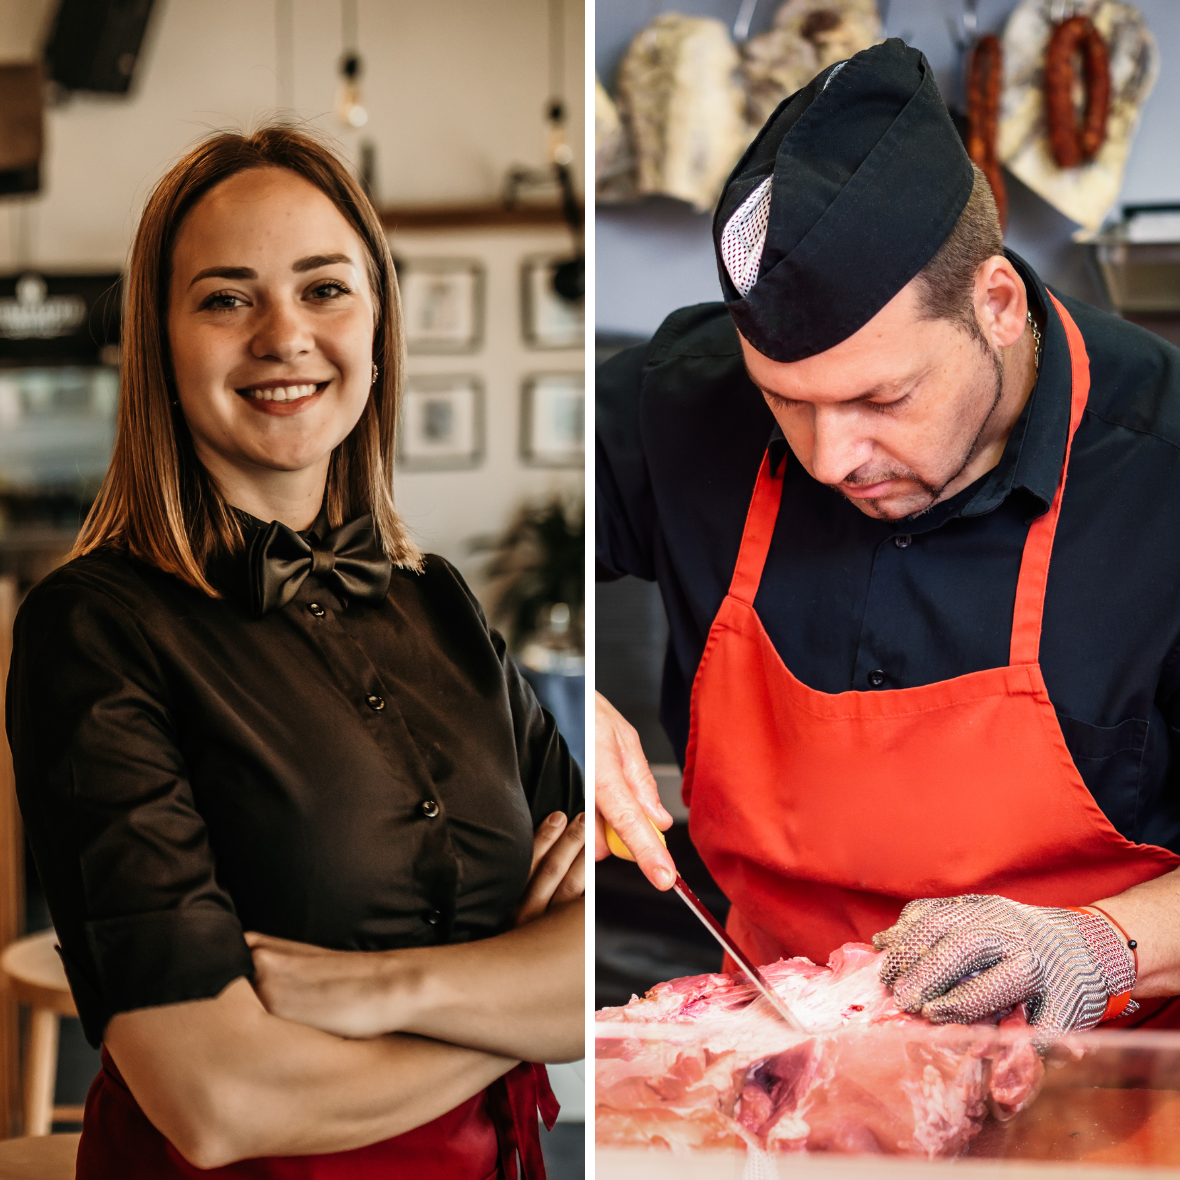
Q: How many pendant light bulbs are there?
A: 2